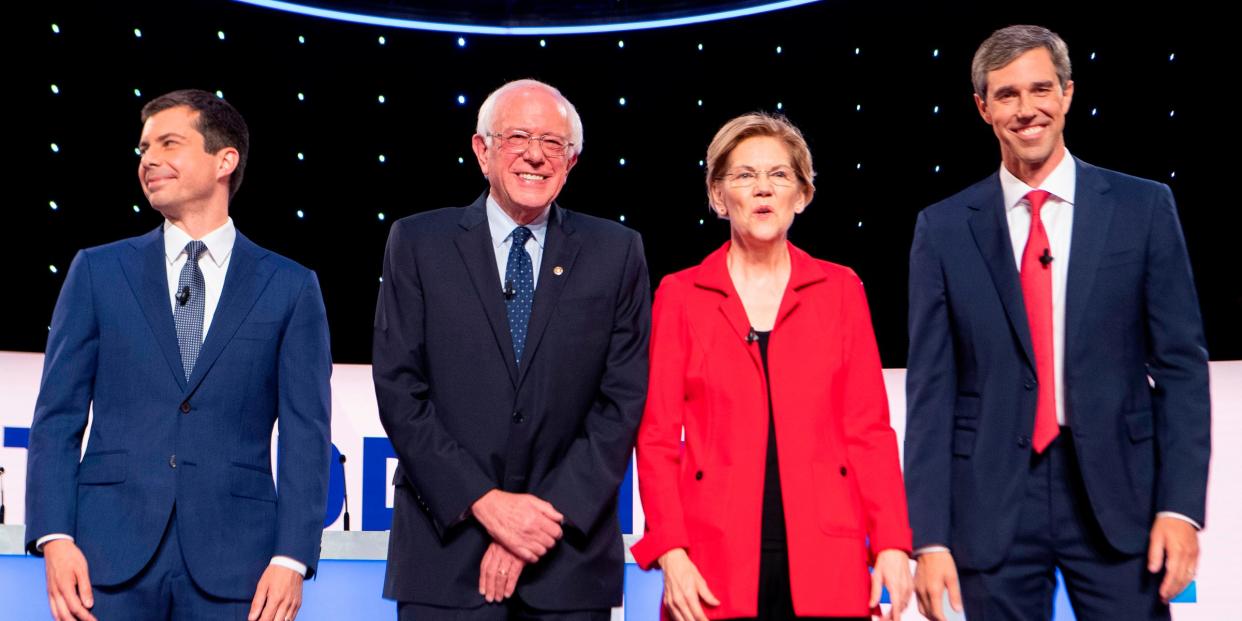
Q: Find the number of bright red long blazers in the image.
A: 1